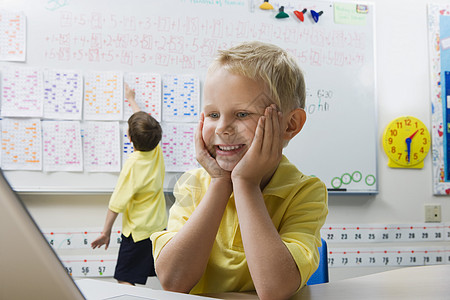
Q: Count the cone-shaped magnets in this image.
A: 4